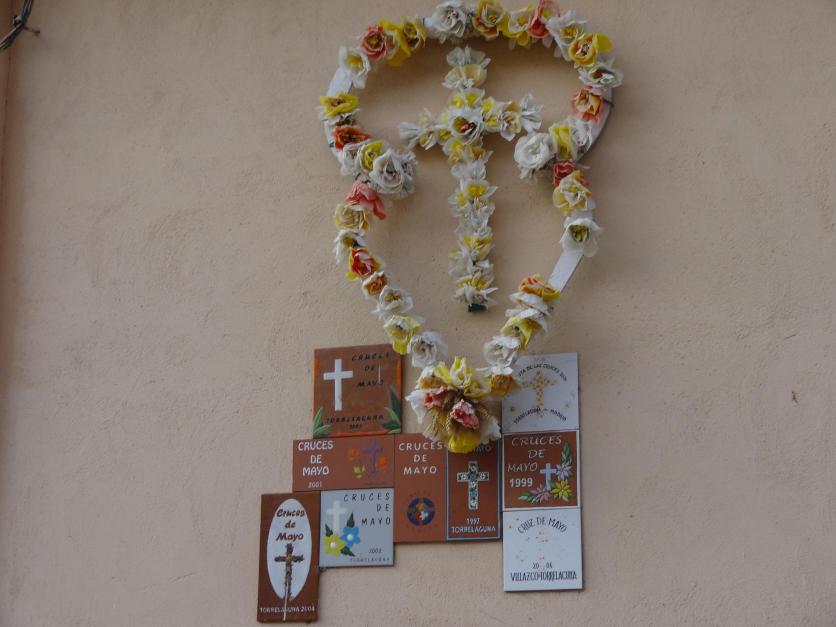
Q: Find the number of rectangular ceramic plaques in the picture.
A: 9